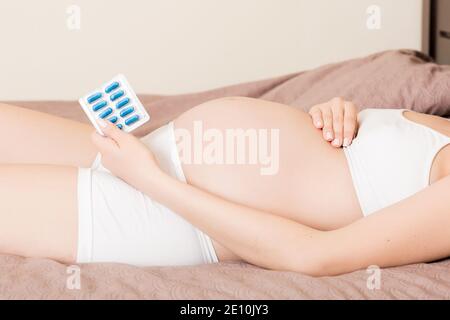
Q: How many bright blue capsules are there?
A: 10